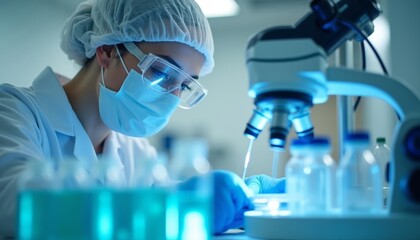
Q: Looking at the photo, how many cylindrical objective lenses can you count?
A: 3